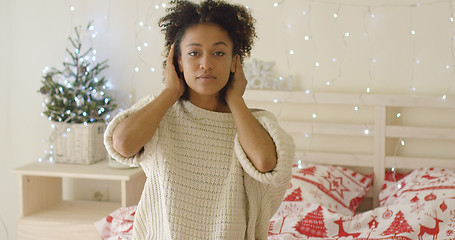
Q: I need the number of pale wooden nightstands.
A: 1